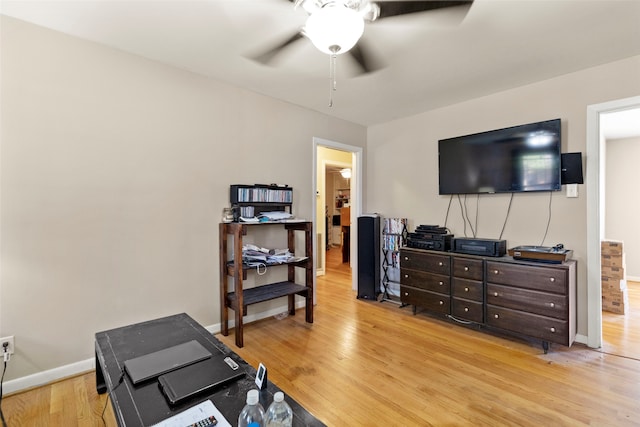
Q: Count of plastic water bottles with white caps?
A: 2